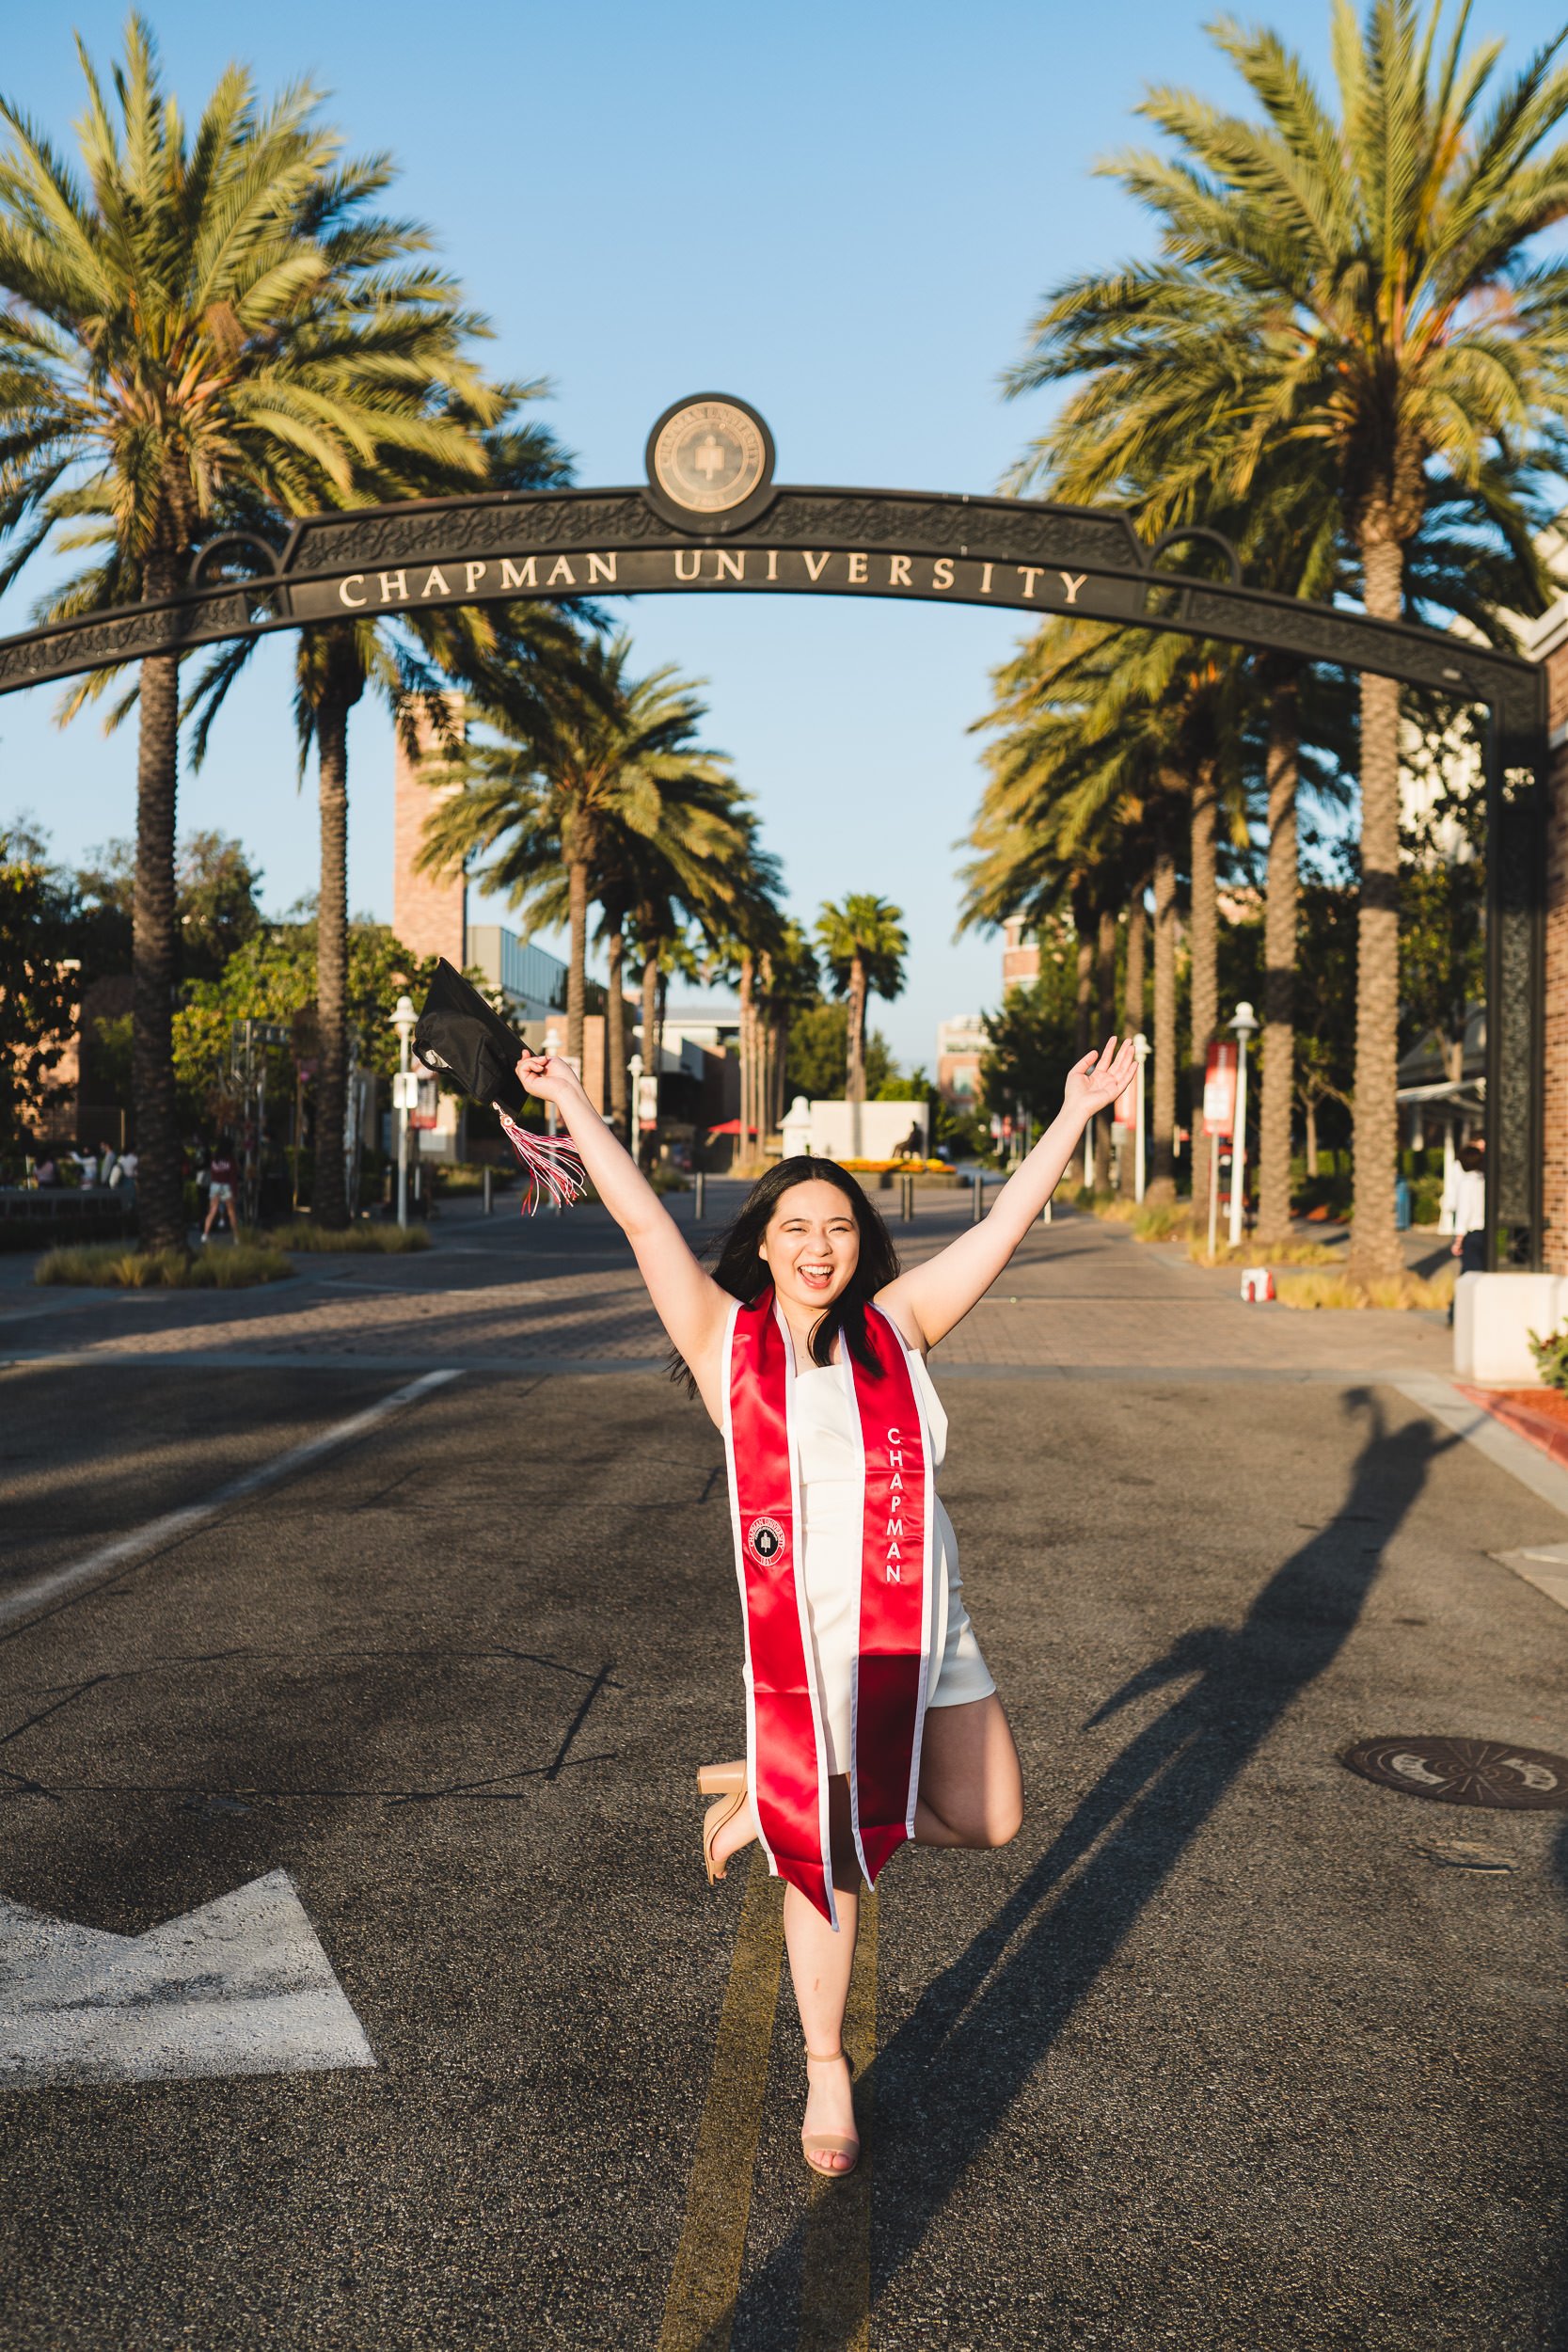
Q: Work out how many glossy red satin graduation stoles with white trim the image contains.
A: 1